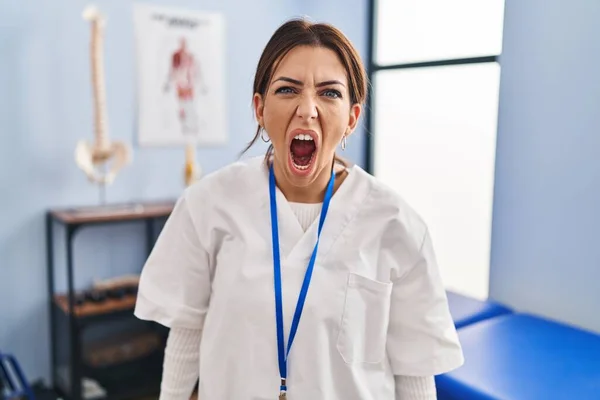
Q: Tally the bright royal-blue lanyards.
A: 1